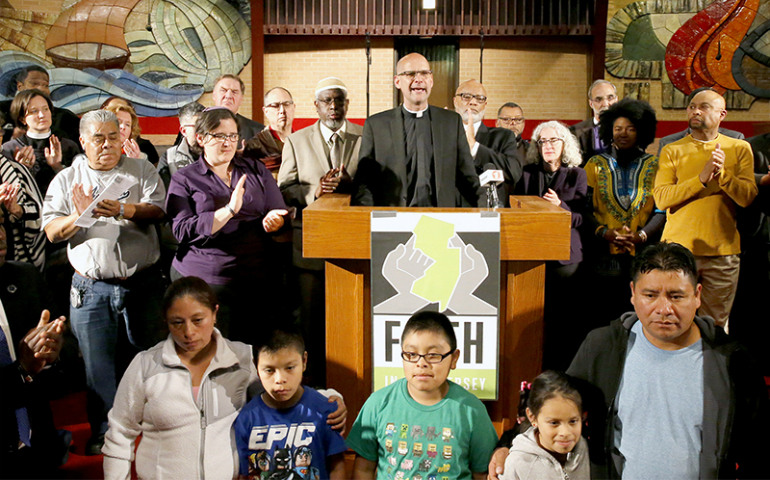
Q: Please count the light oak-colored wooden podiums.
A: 1